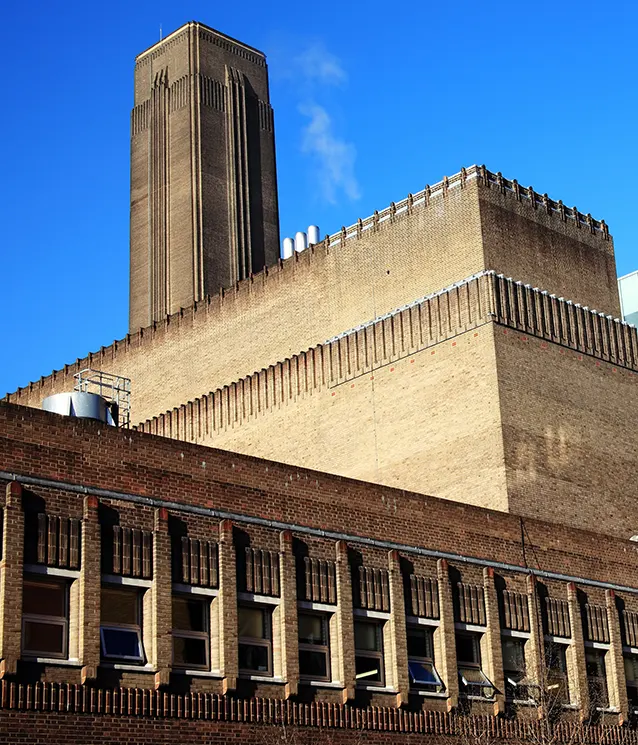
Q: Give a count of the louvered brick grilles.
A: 12